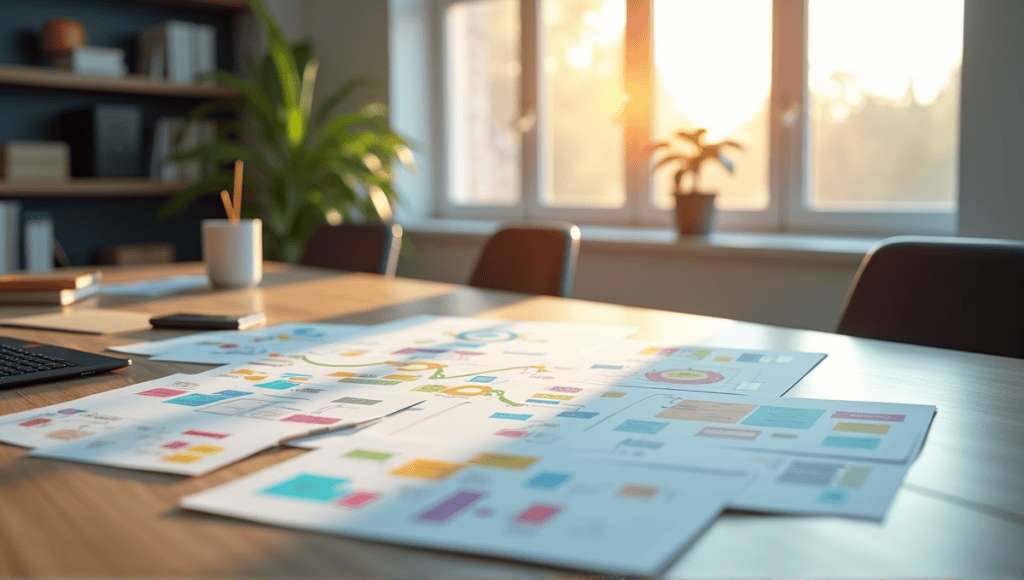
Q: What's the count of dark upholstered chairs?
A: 3